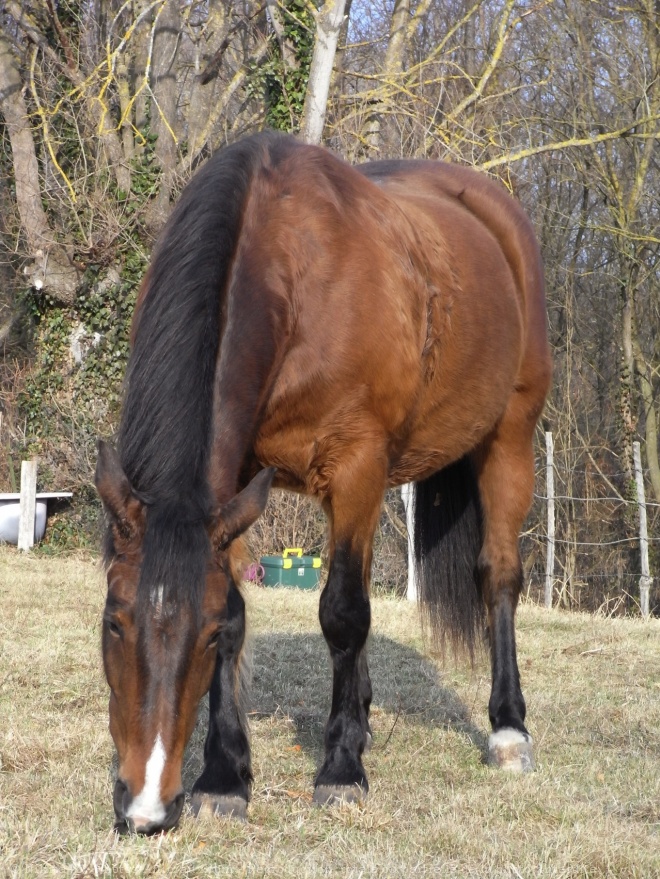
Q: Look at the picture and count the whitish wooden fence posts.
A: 4